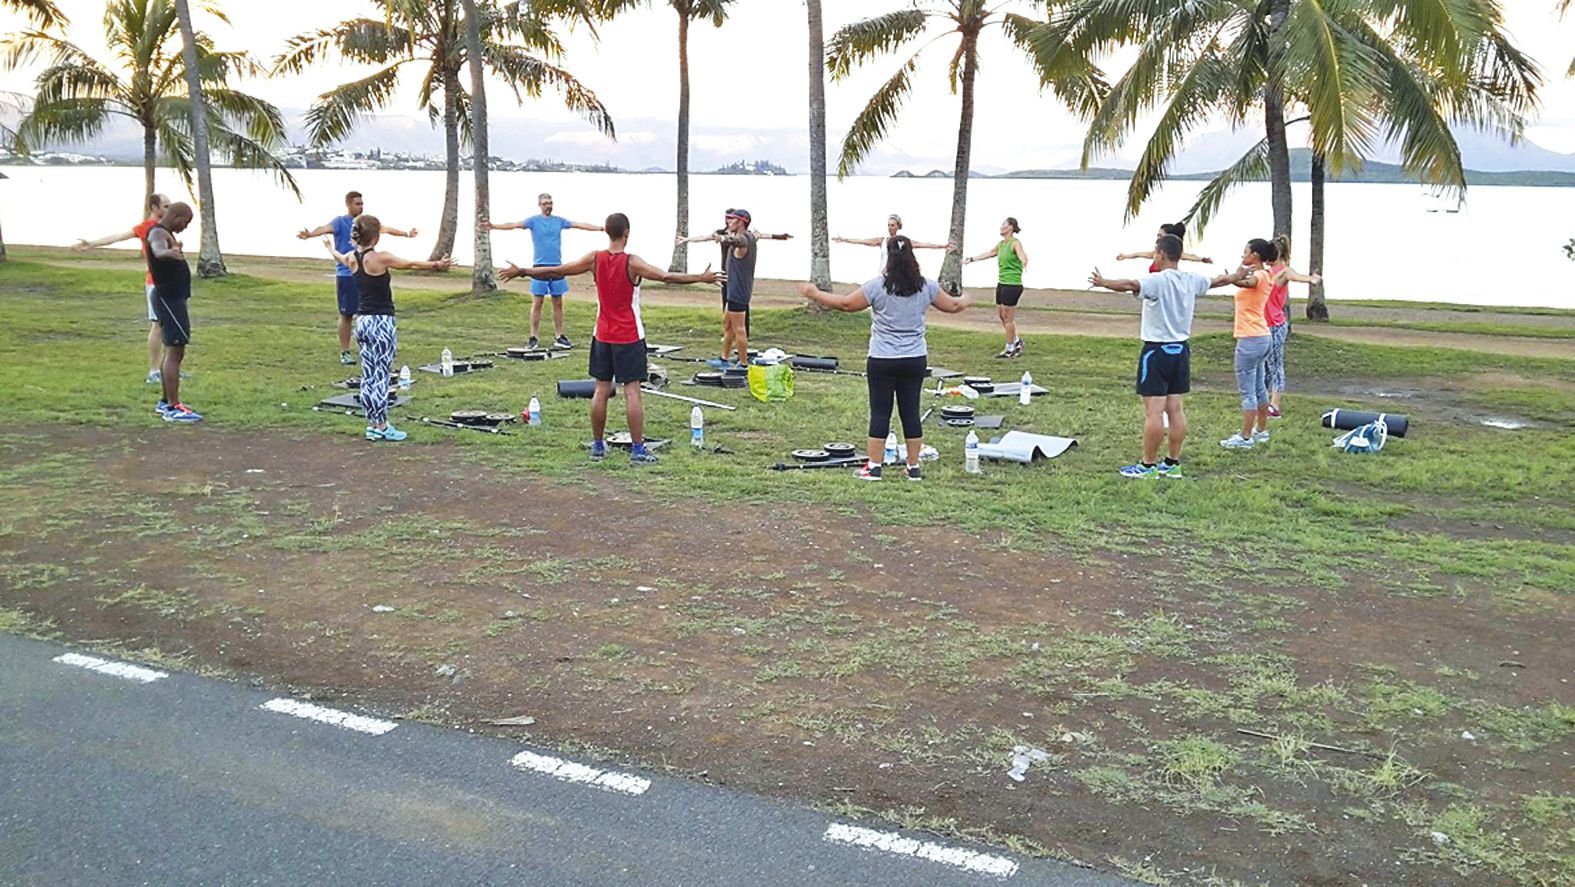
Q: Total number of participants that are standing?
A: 15